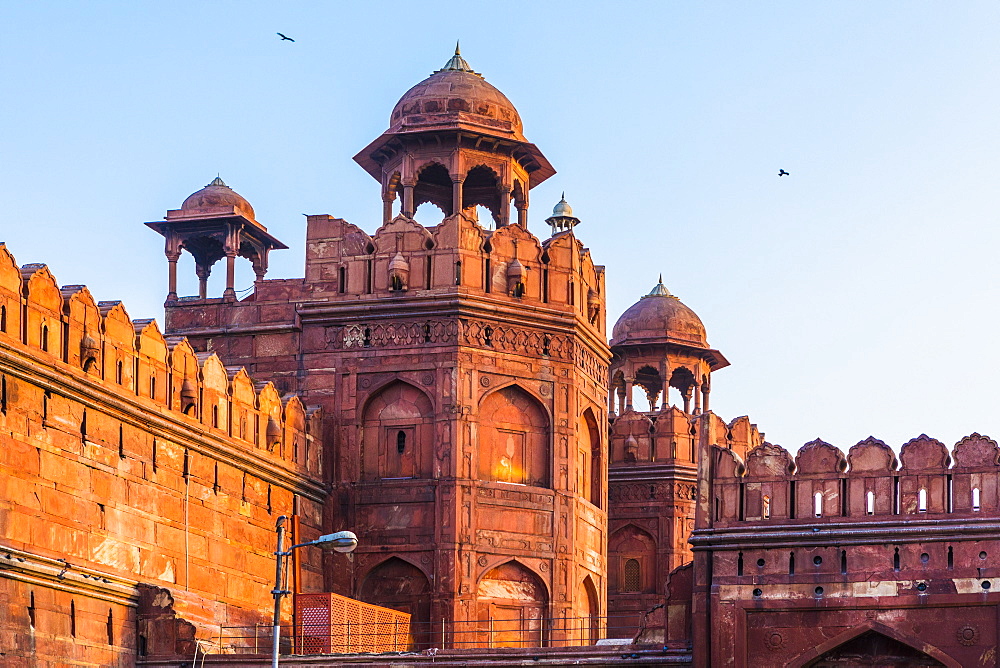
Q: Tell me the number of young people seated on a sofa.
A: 0